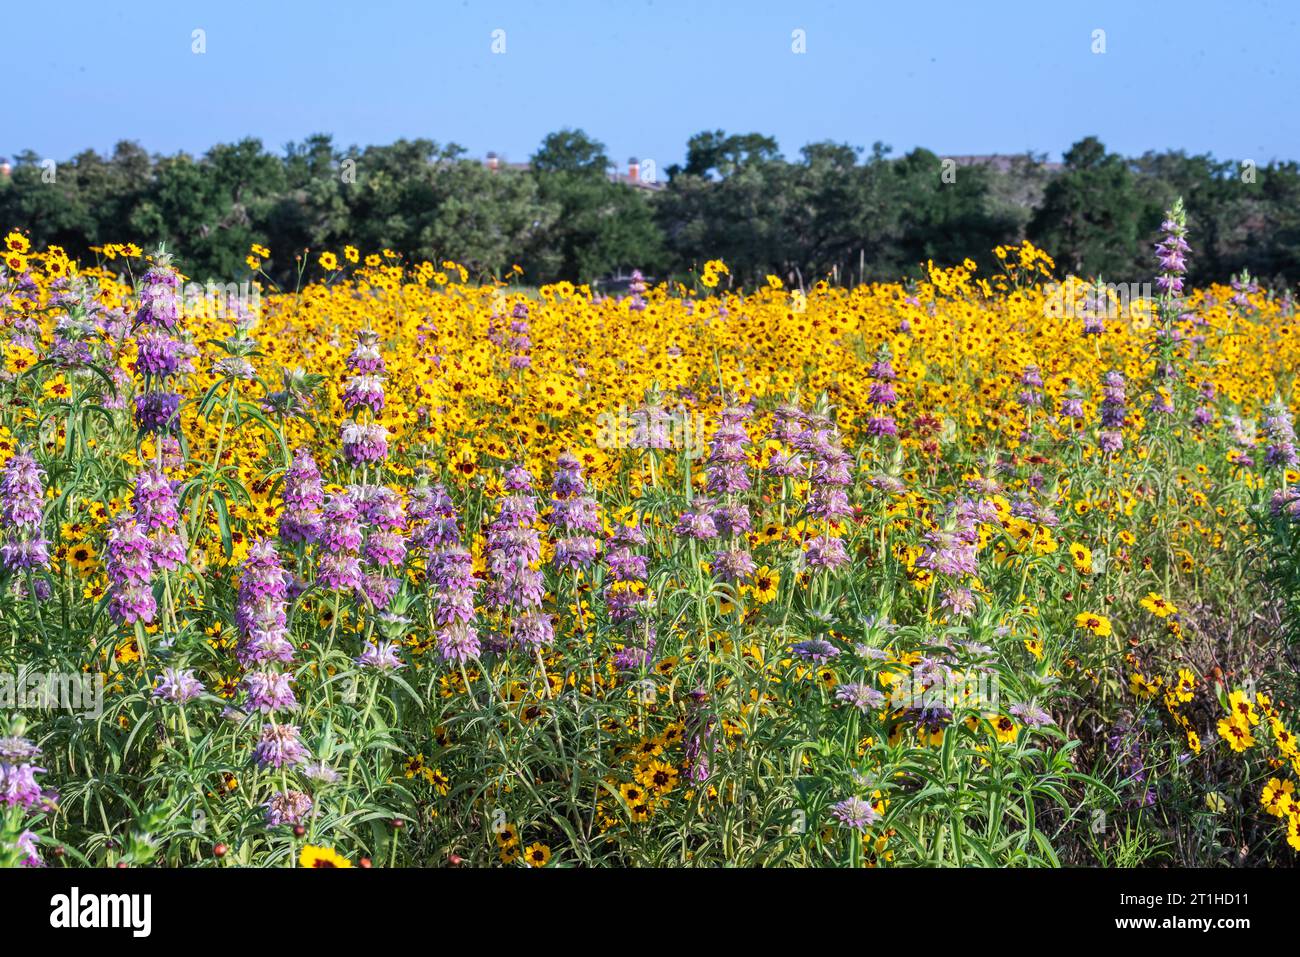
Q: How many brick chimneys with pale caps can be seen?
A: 3